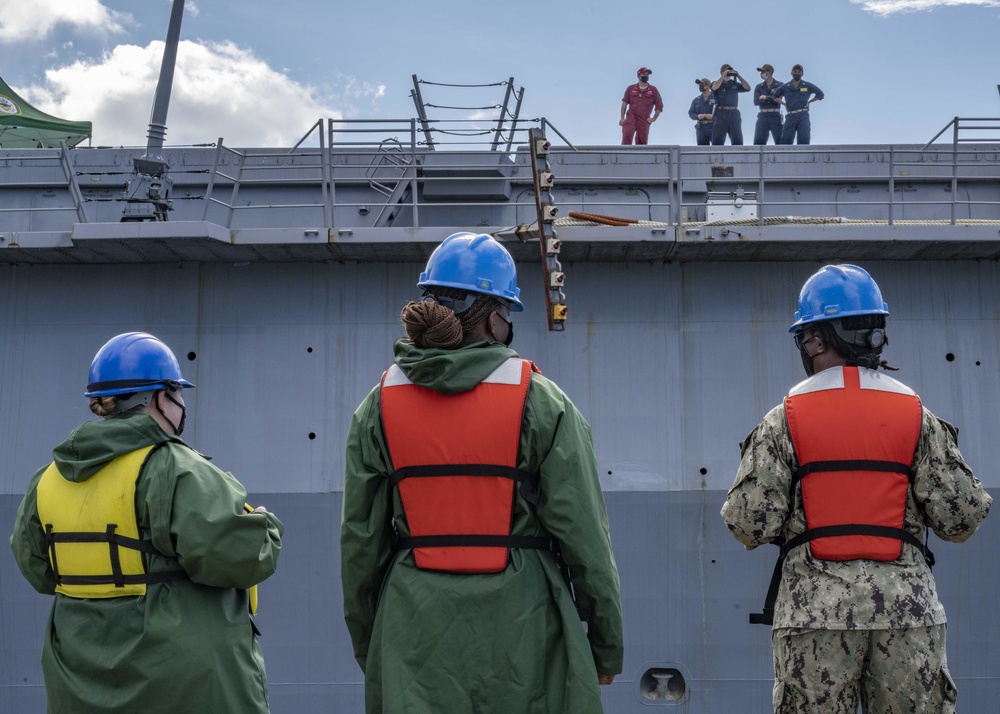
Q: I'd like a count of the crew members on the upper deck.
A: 5